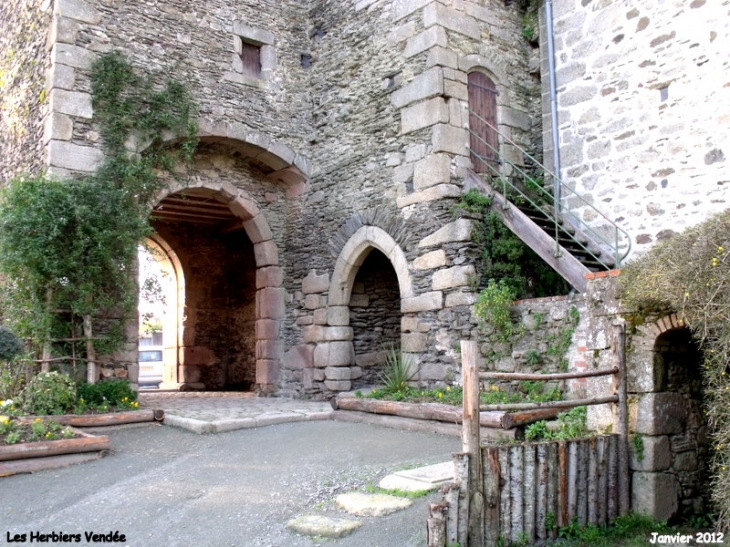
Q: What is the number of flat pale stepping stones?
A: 3